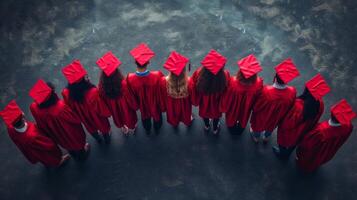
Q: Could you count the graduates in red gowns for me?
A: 11